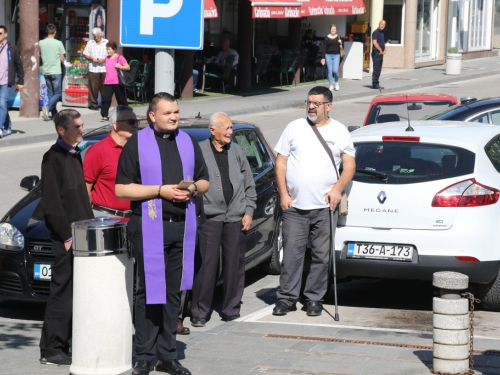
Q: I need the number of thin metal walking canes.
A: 1